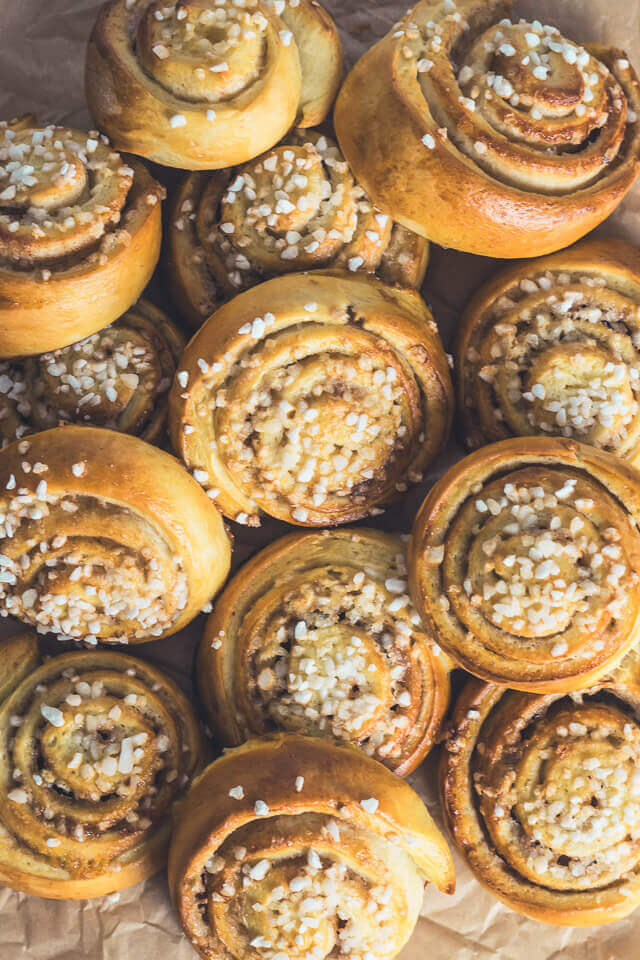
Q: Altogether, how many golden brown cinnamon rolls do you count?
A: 13